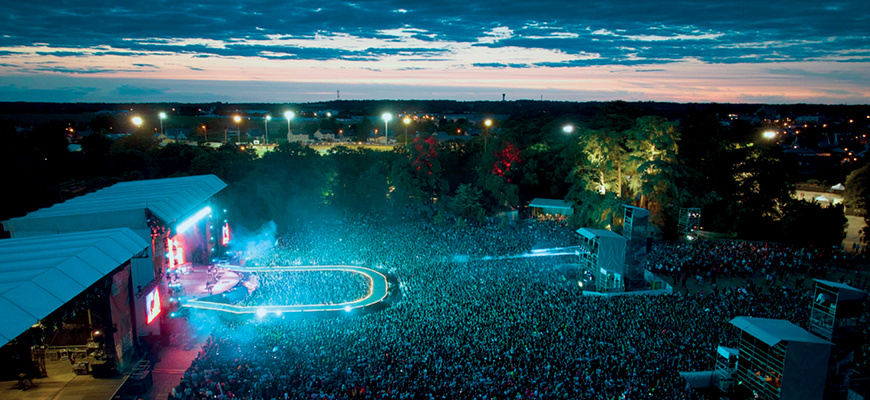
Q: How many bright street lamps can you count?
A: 10